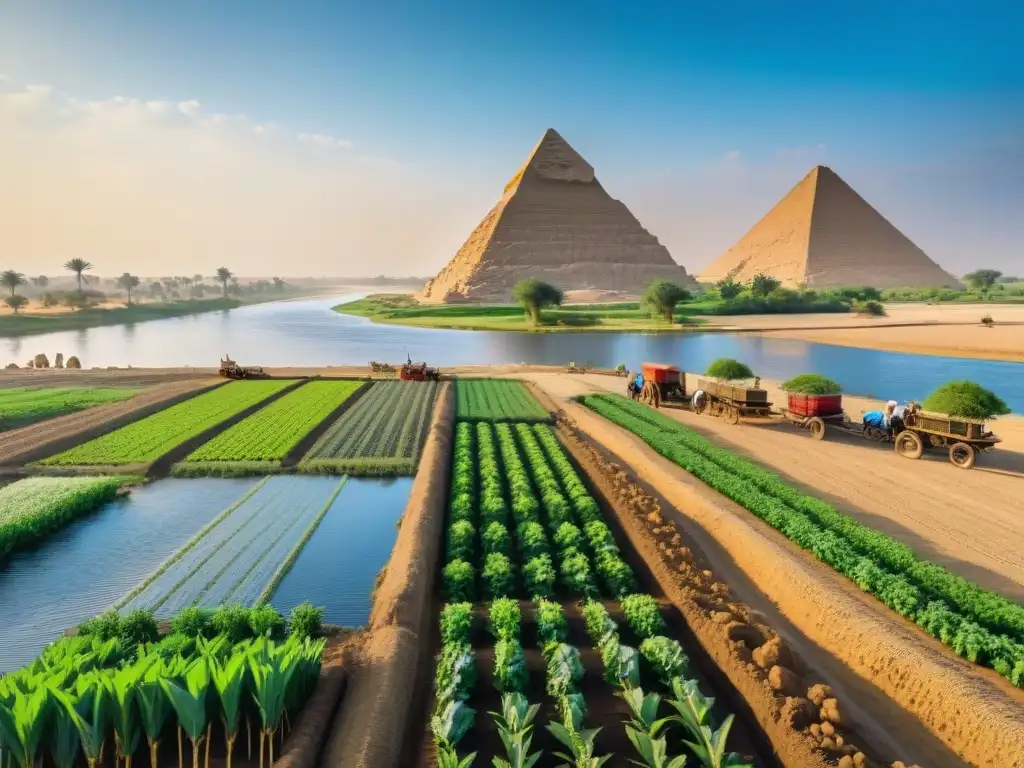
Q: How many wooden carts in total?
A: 4